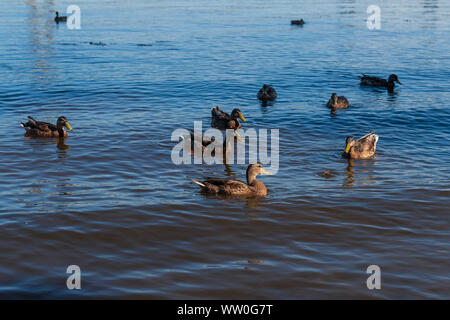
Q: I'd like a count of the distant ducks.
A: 2